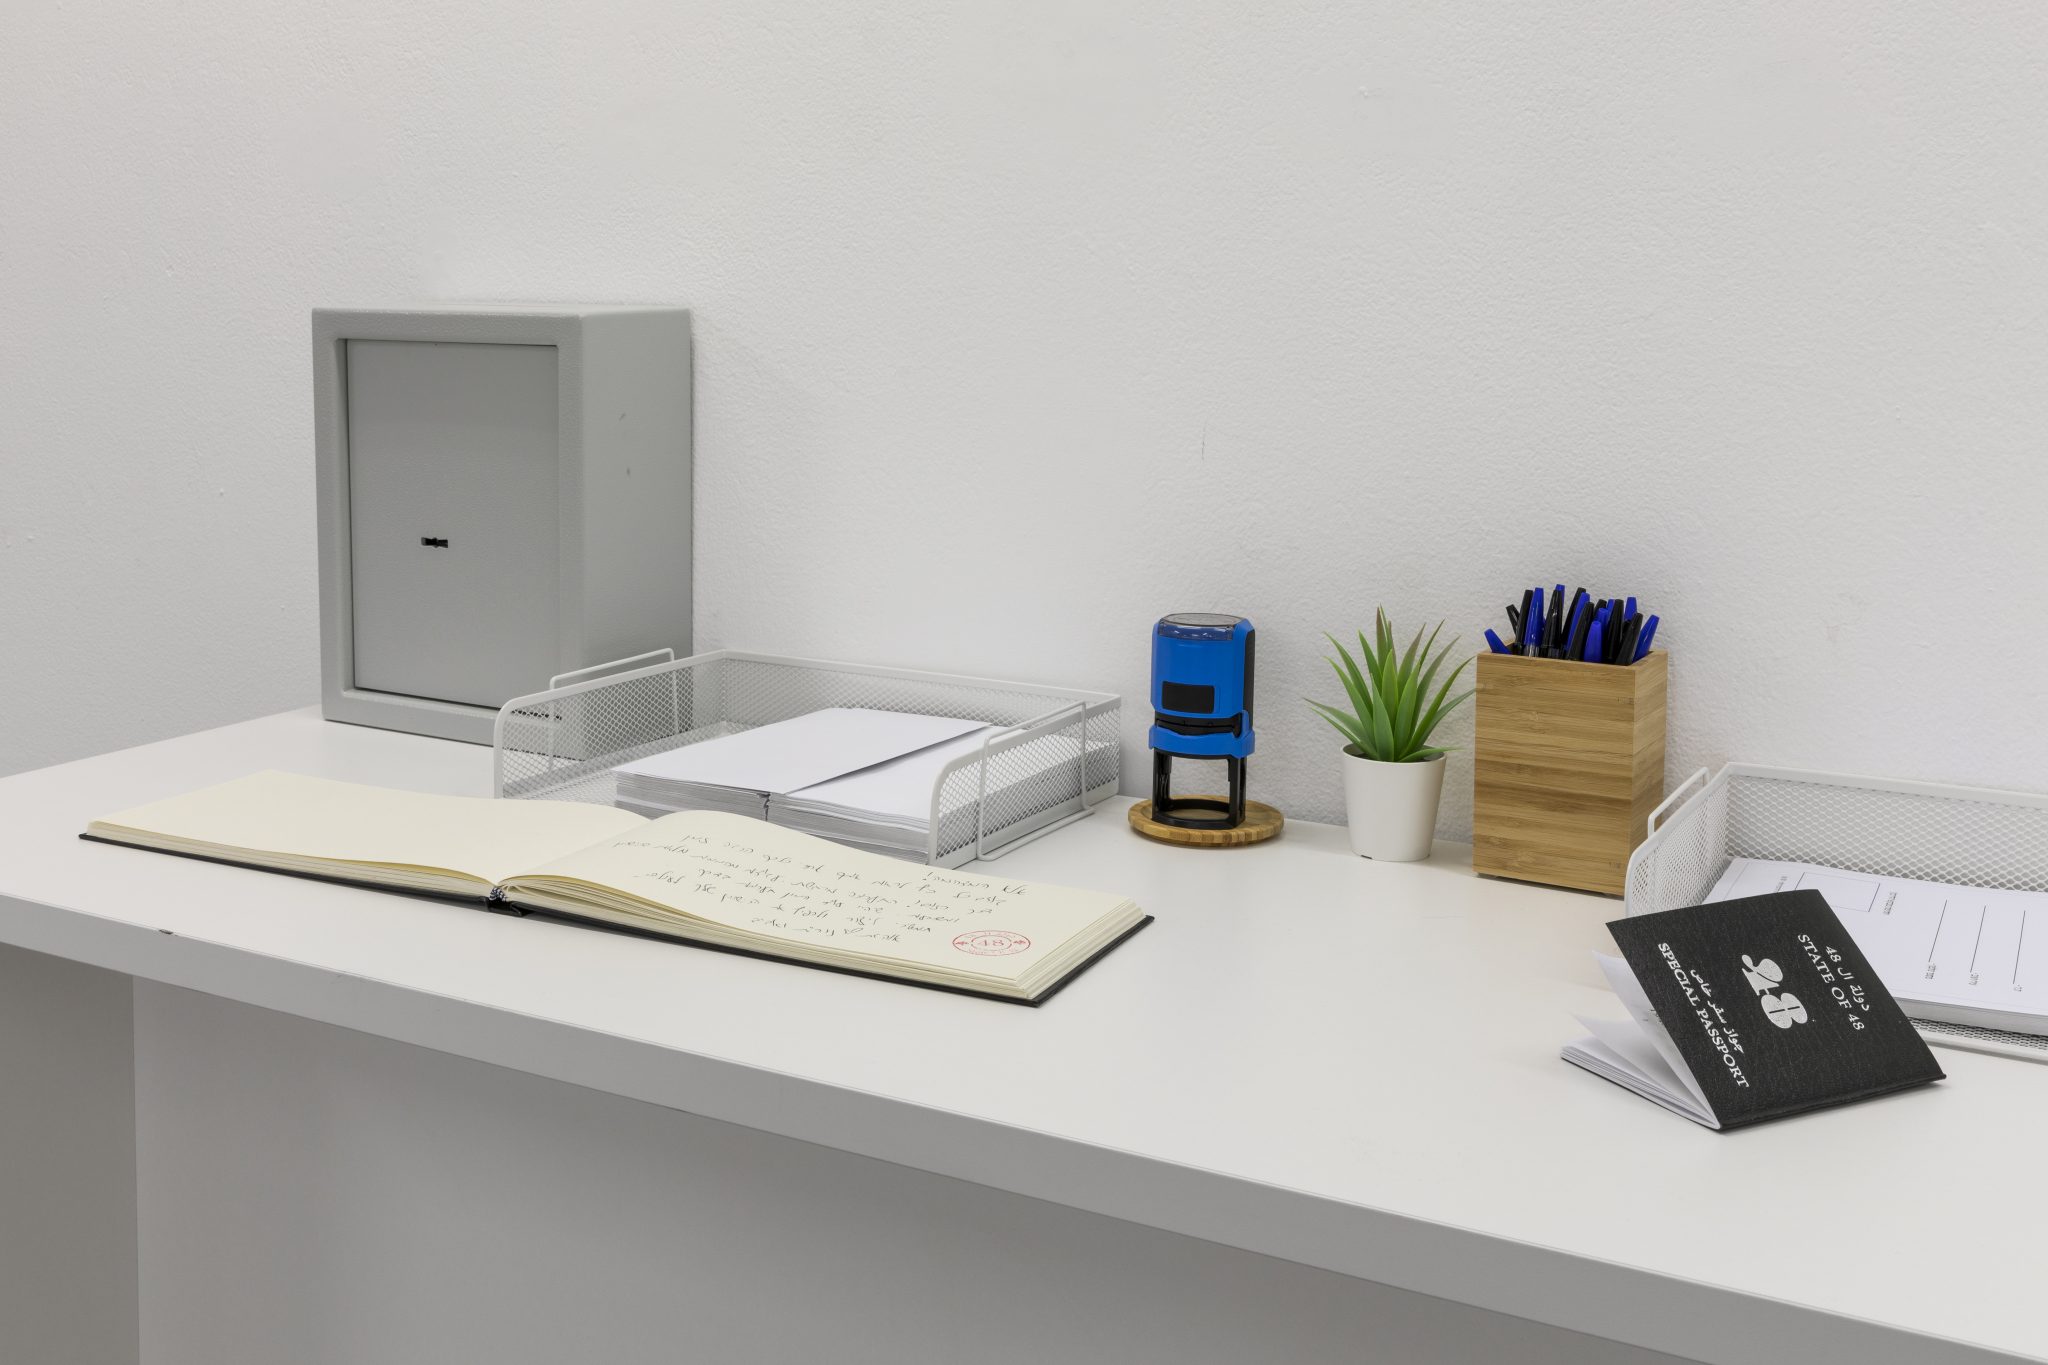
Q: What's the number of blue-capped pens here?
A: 9